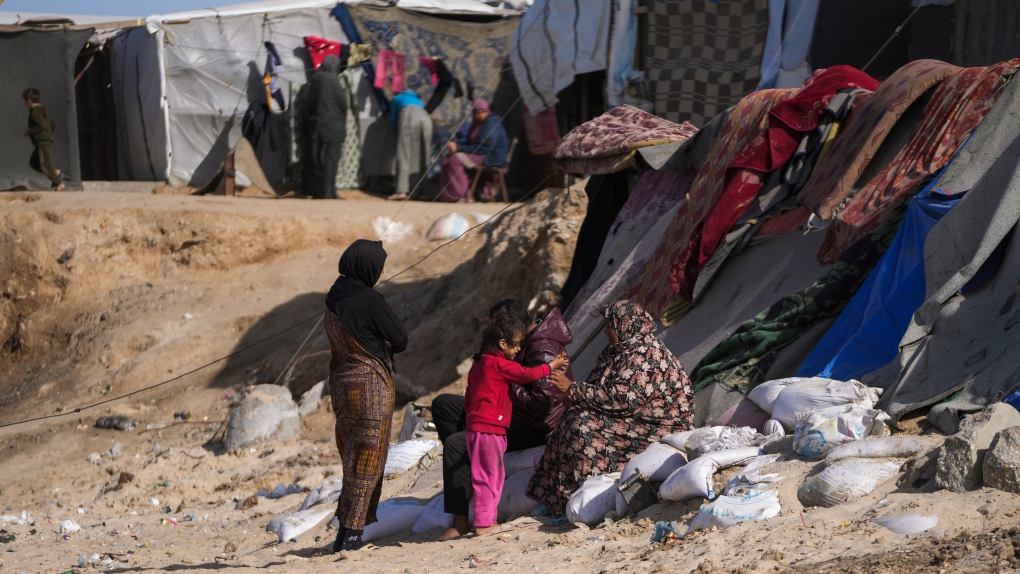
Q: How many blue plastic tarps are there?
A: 1